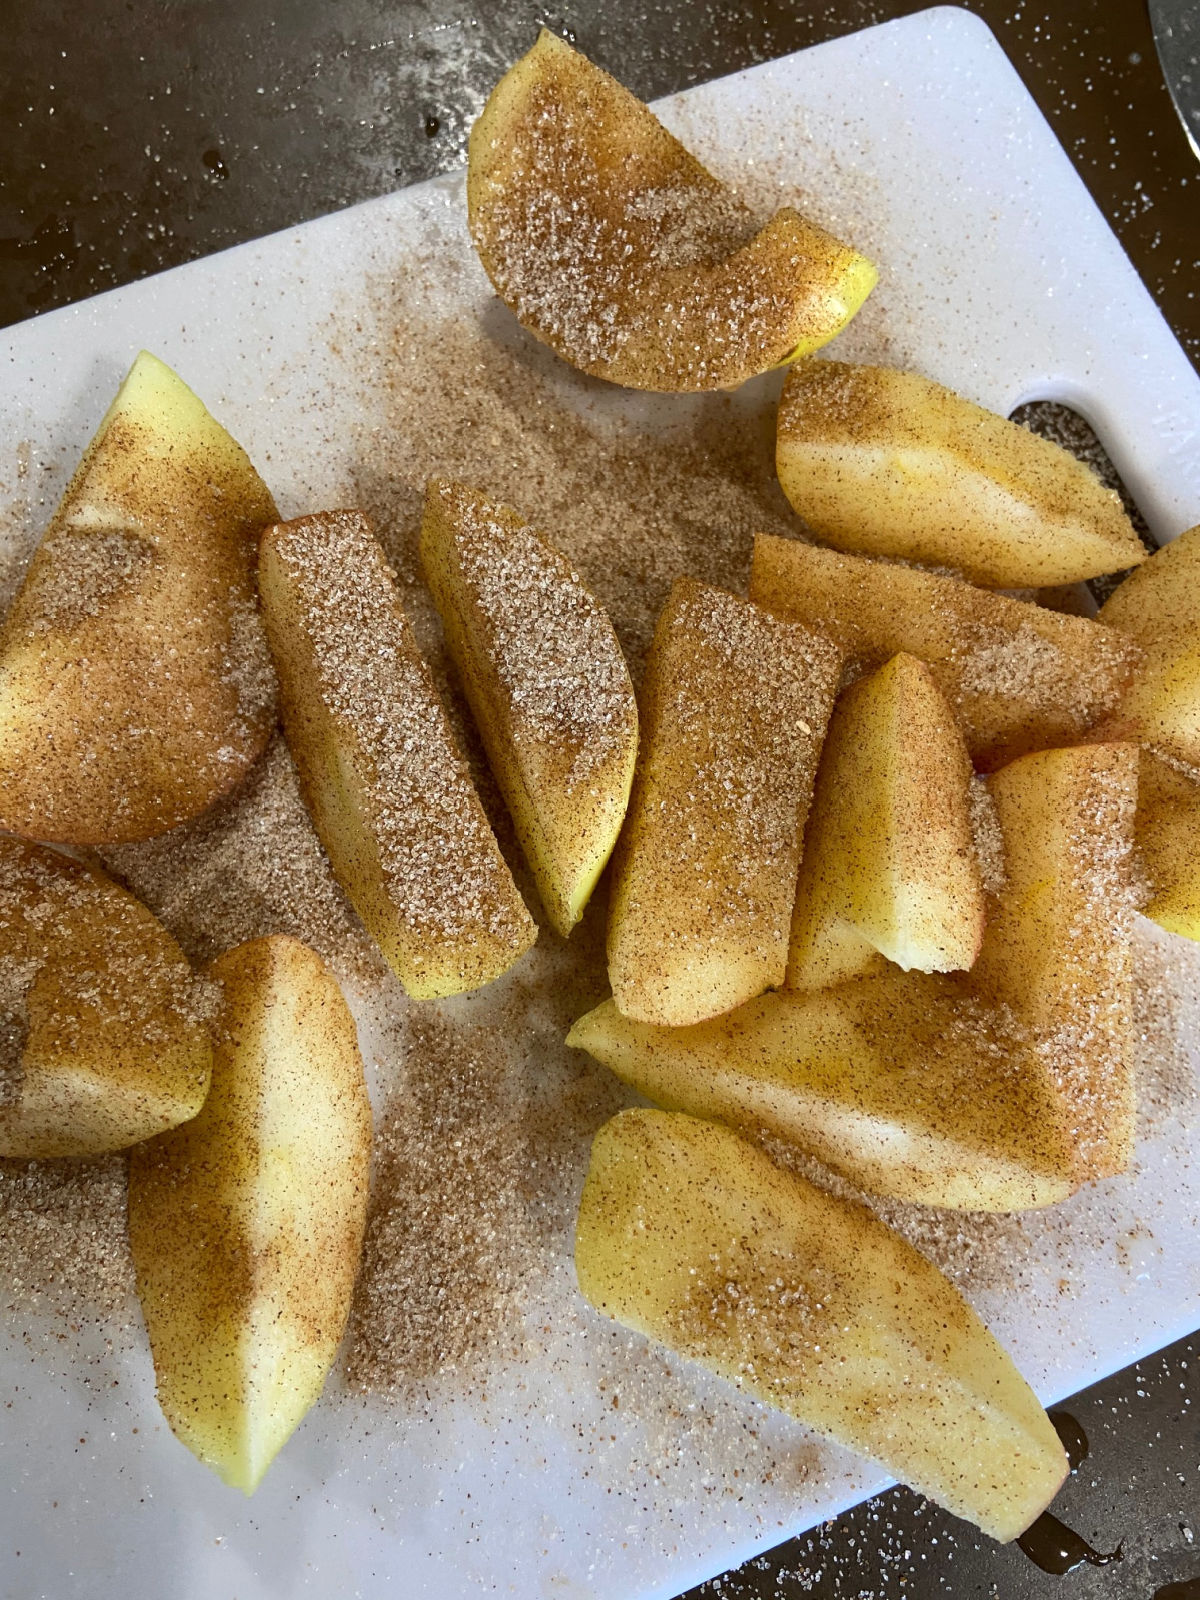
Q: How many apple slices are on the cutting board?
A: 15